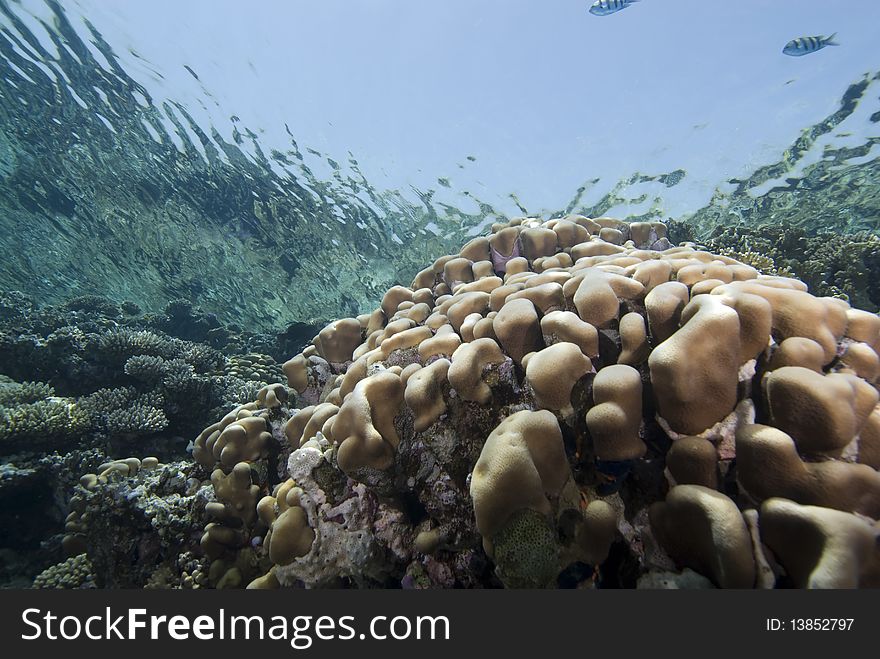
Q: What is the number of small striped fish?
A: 2